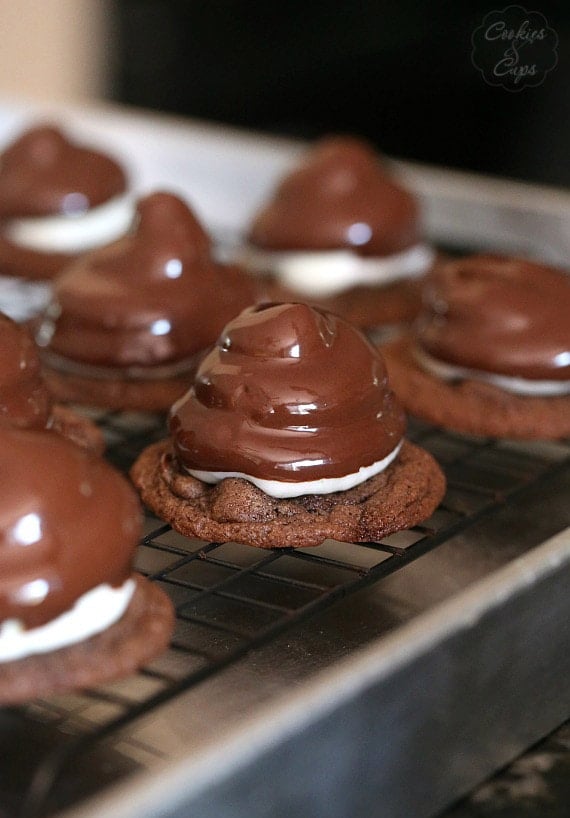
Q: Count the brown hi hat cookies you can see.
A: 7